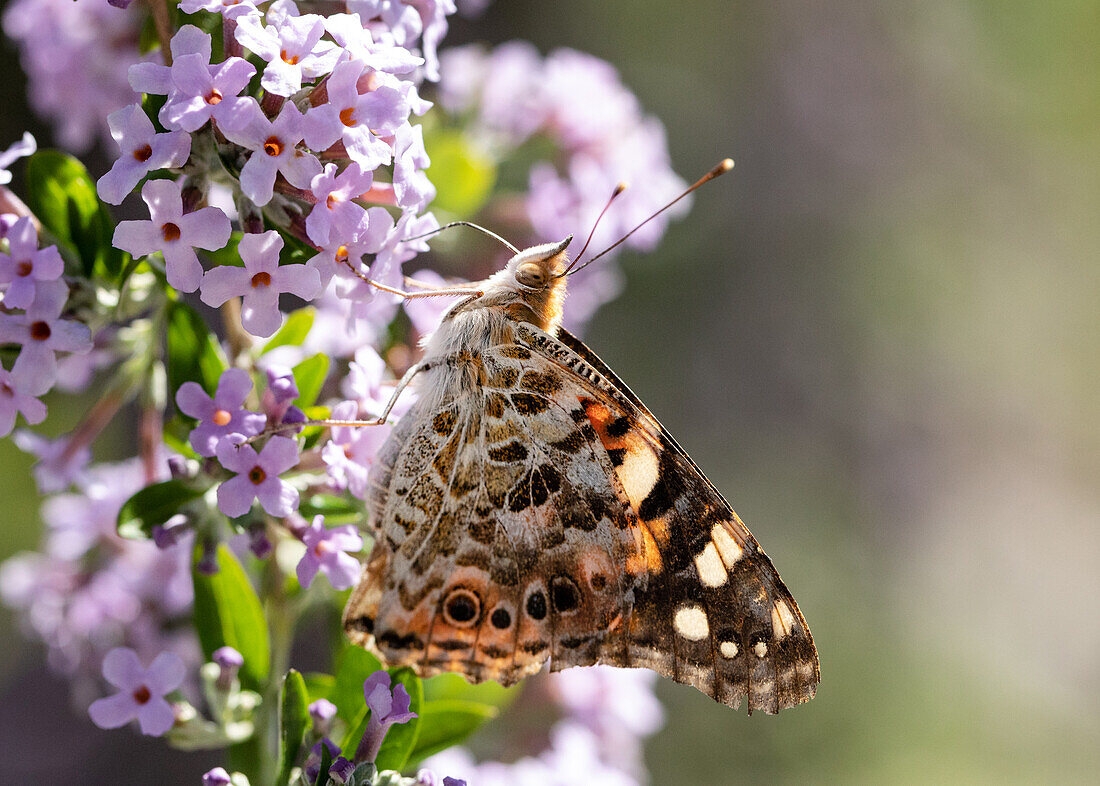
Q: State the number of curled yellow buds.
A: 0